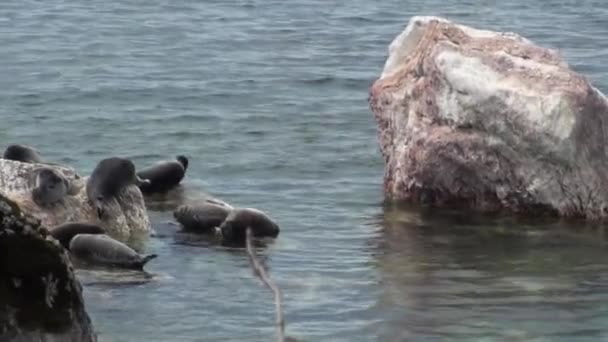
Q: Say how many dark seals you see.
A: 8